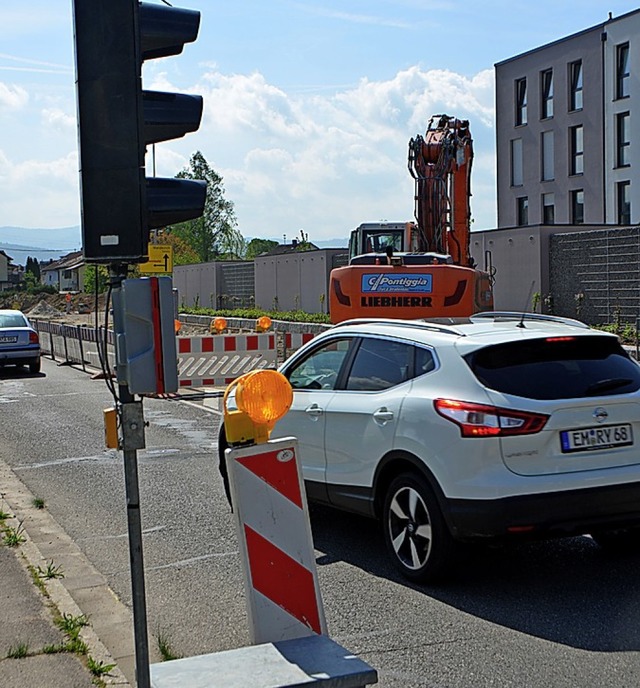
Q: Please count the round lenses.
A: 4